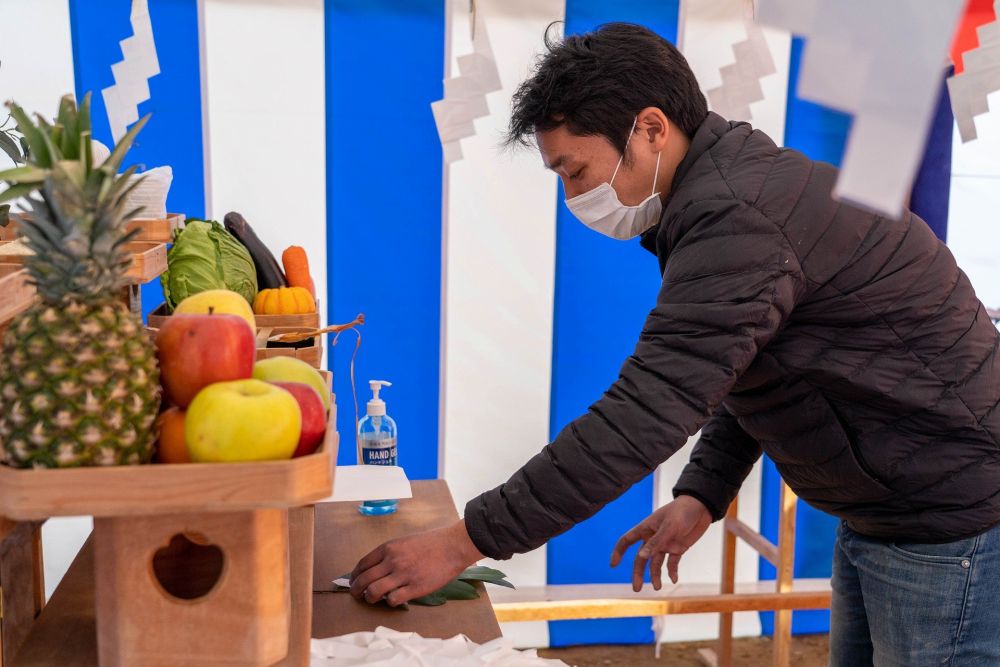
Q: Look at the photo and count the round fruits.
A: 6